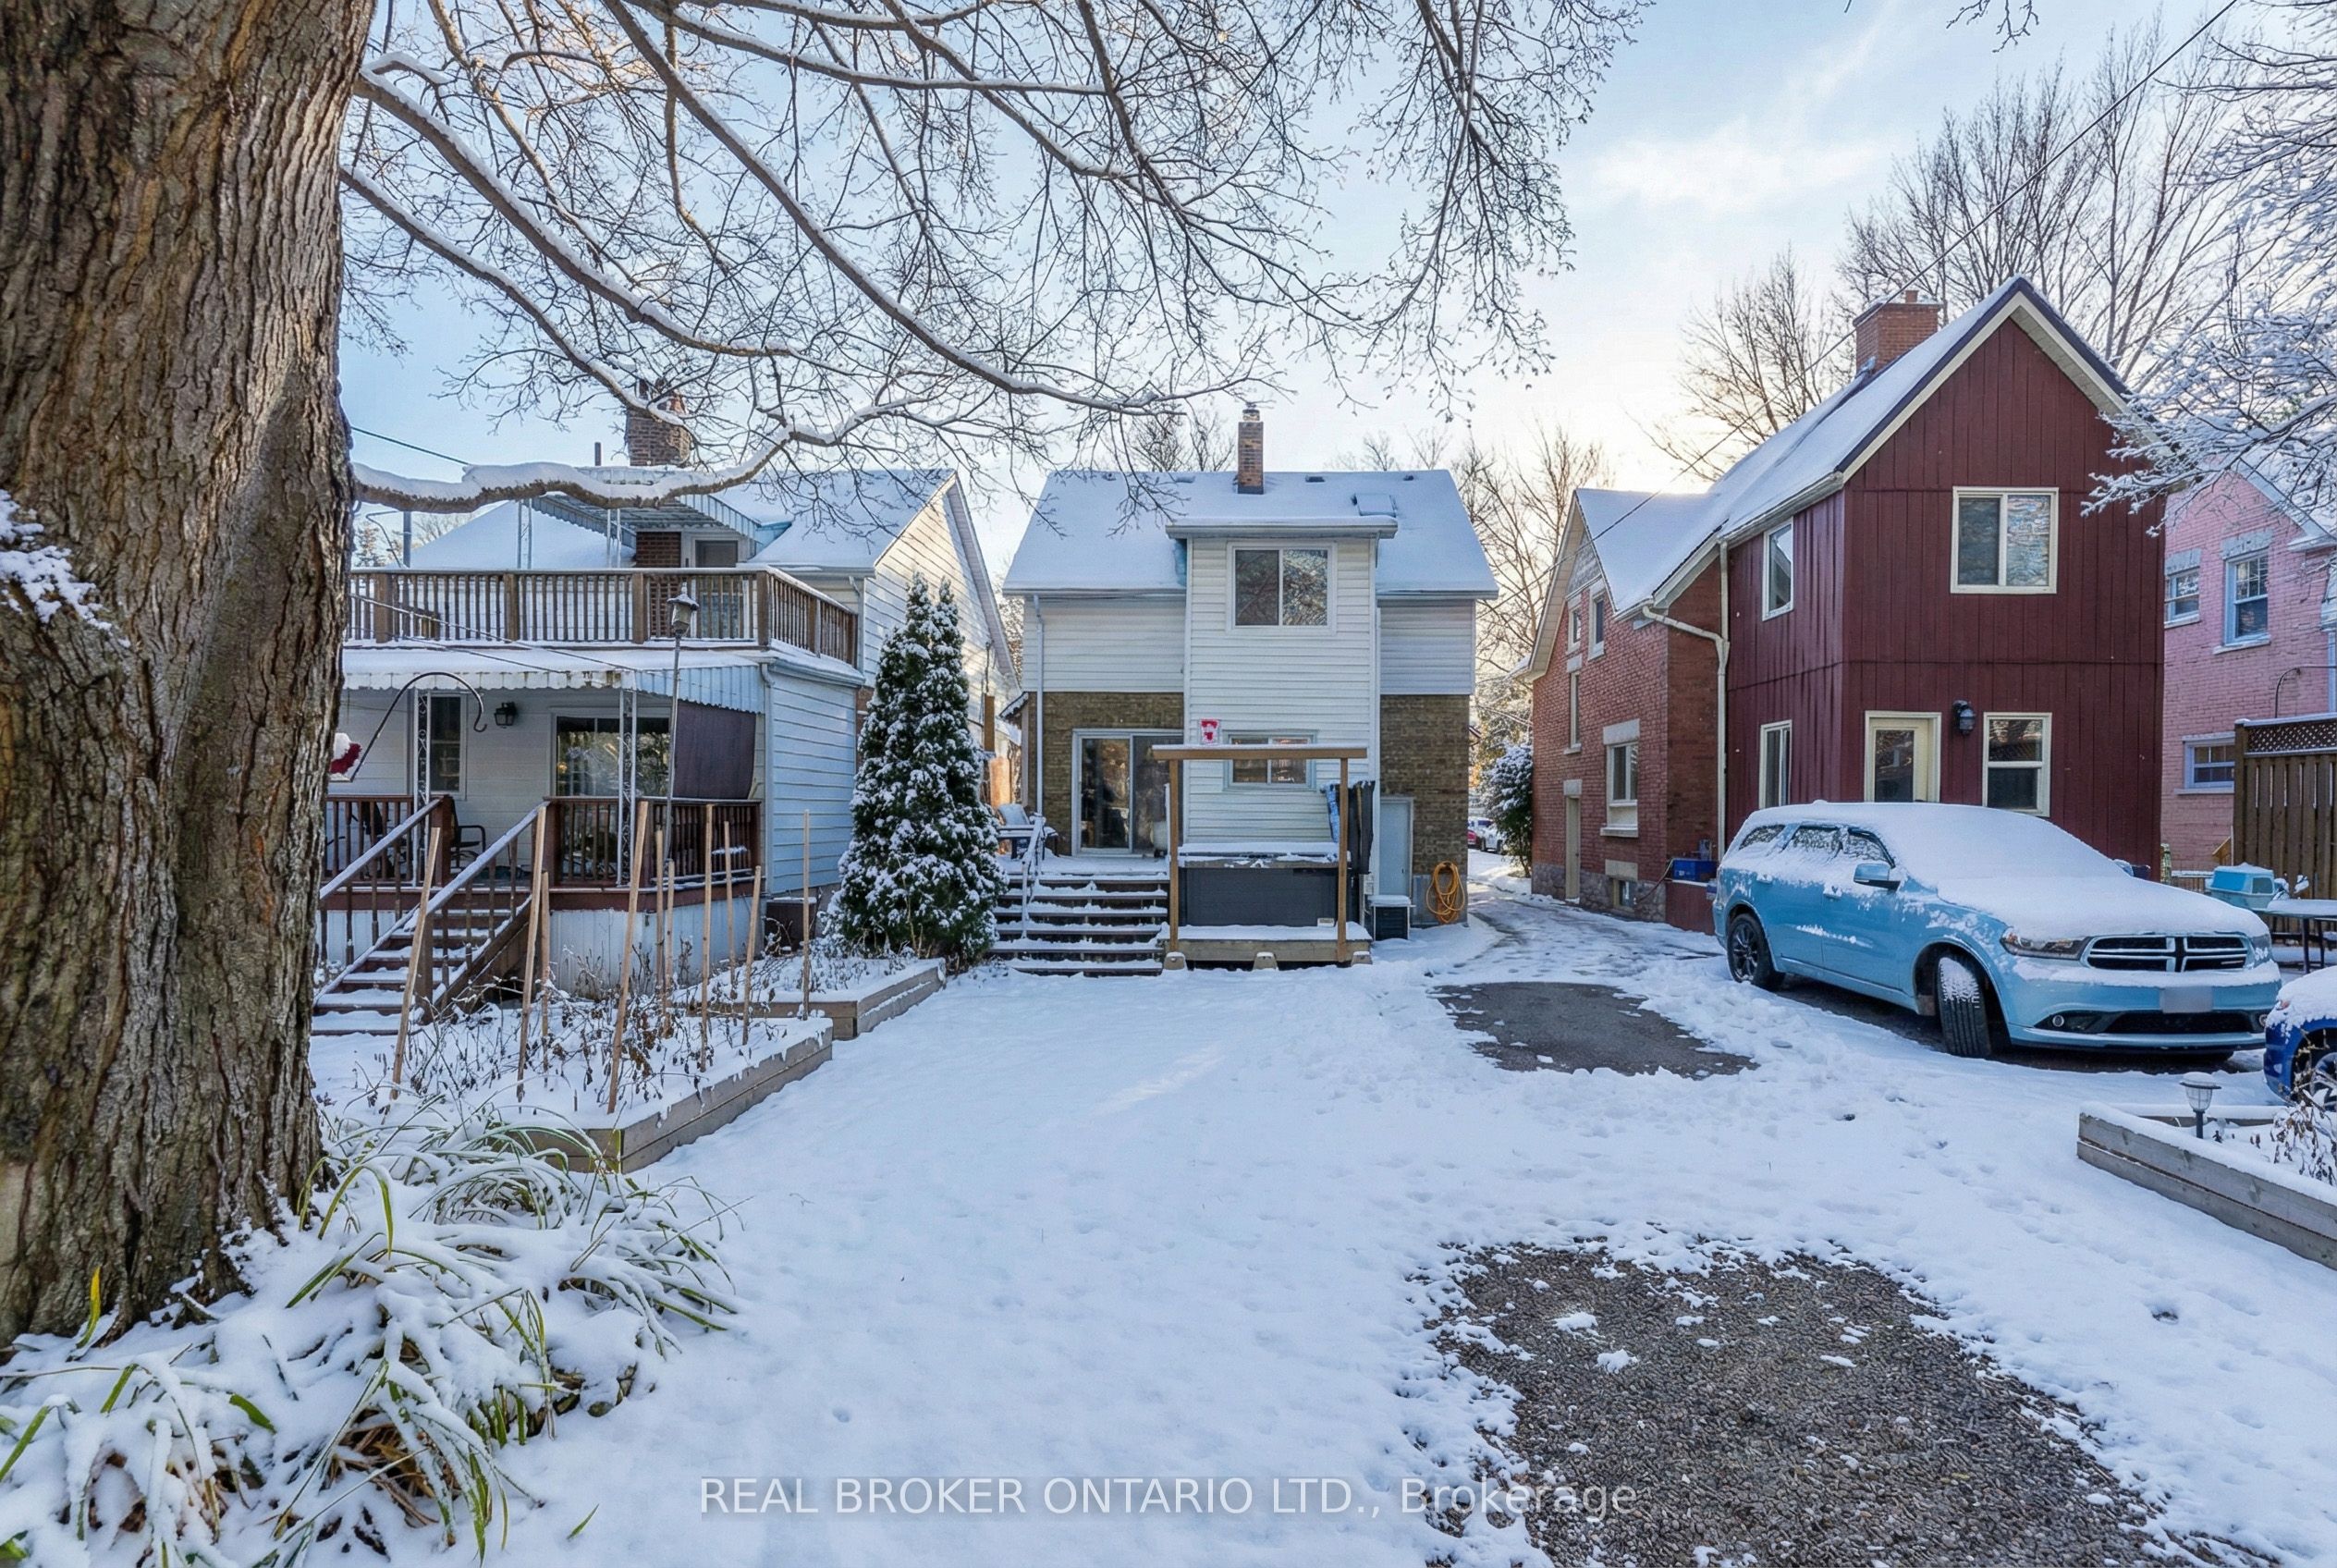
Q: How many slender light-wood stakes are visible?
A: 10